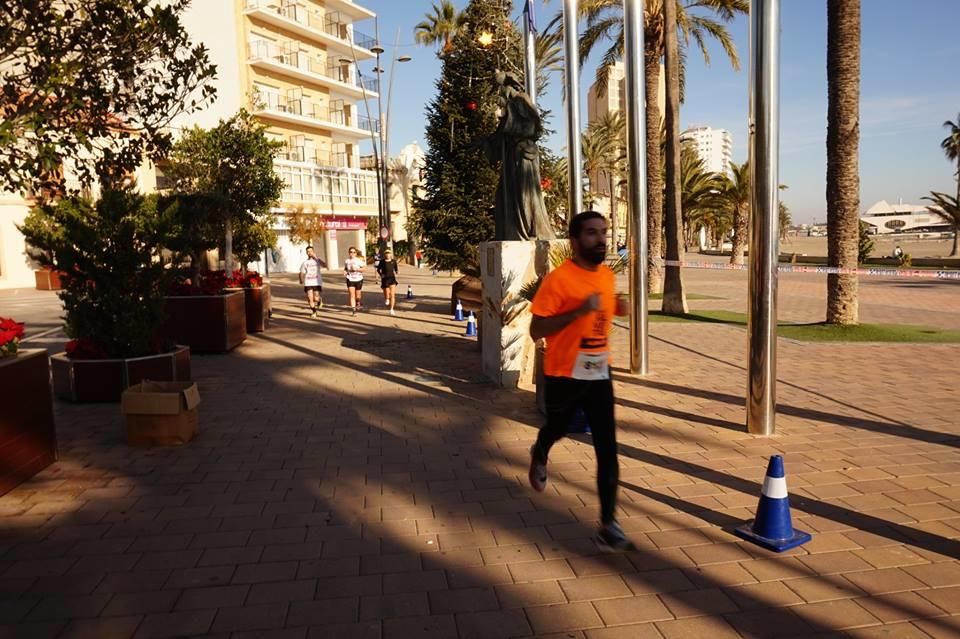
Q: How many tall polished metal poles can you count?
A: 4